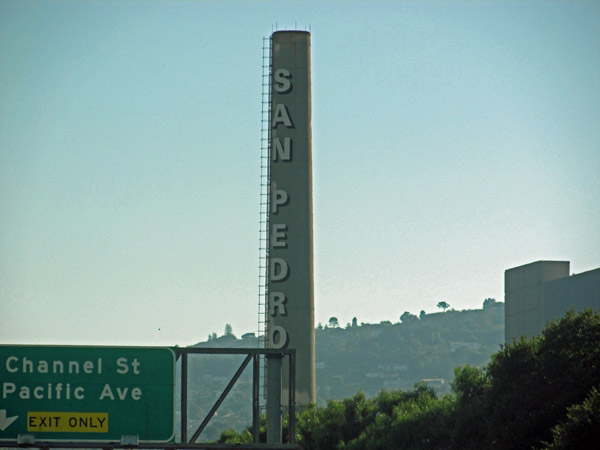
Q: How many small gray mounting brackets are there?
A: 2